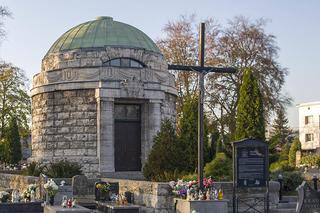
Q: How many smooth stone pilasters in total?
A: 2